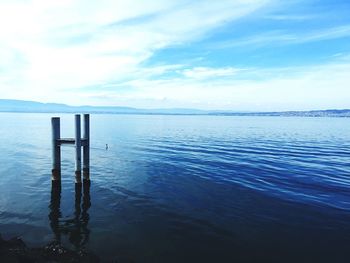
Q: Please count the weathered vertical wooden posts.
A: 3